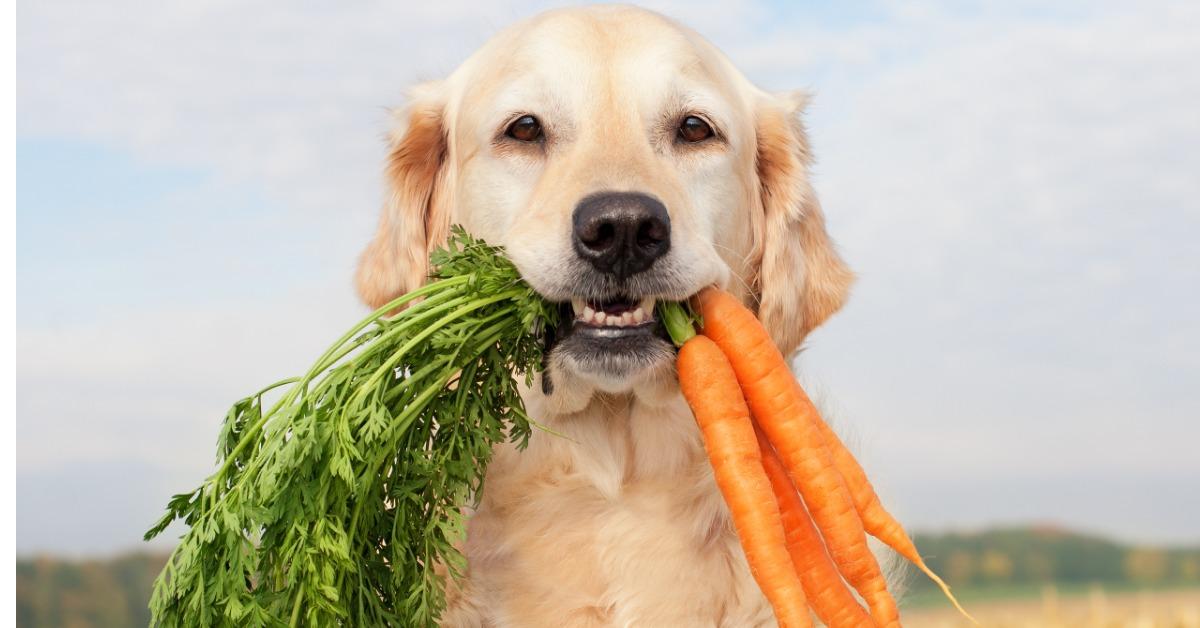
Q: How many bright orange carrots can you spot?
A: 4